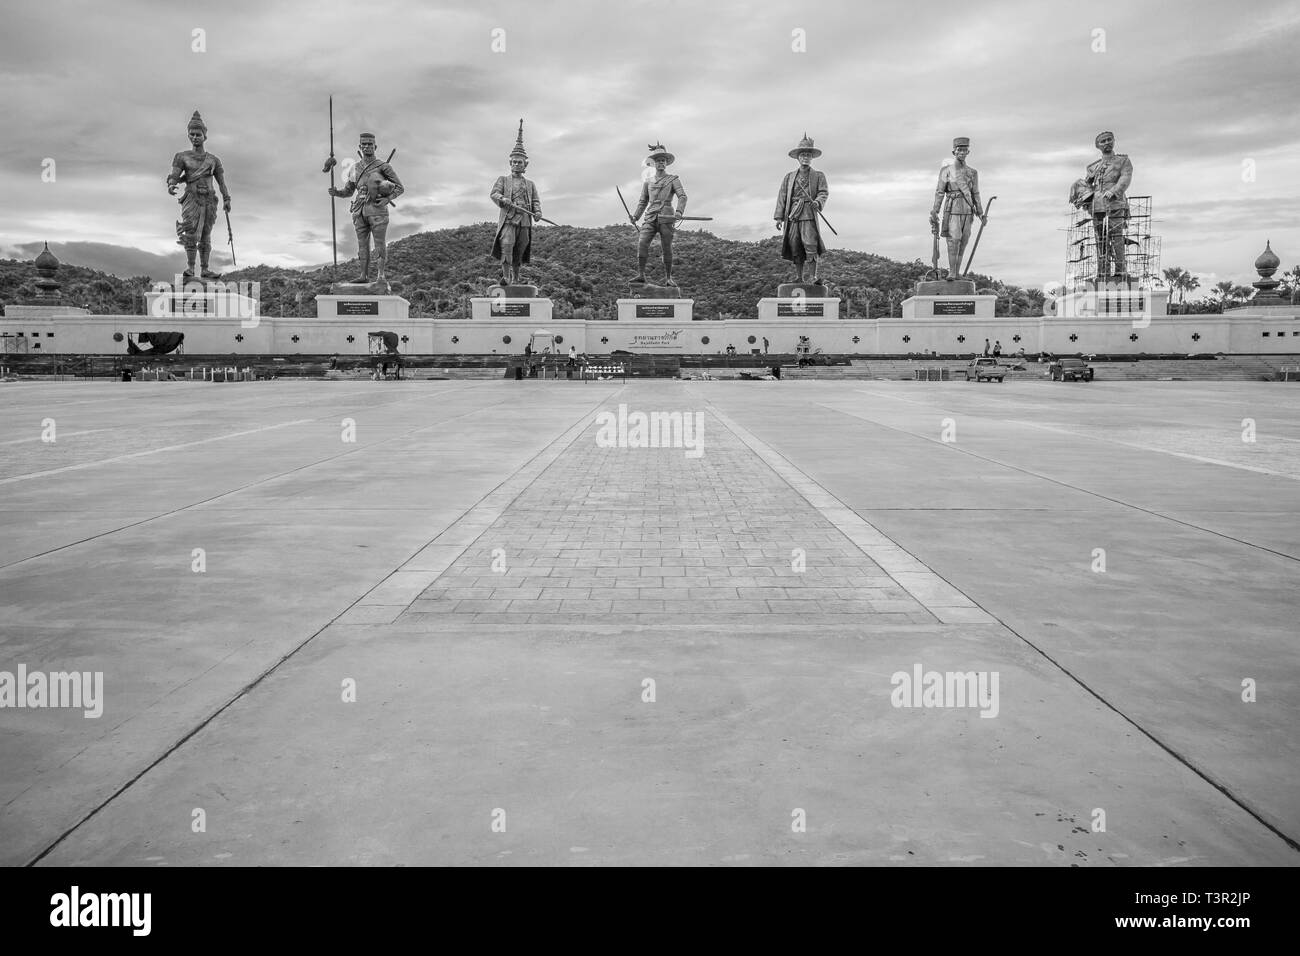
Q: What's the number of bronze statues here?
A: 7